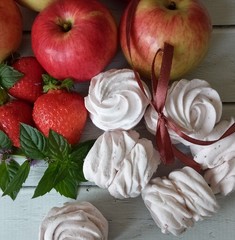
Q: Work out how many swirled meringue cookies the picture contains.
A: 6